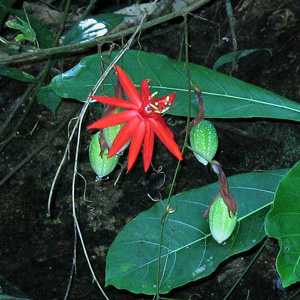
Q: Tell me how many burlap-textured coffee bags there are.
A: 0